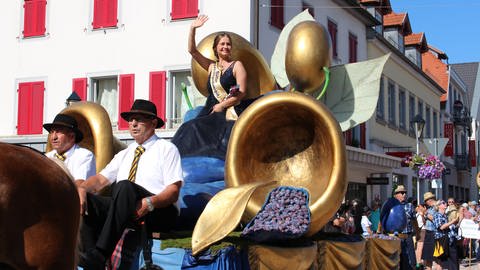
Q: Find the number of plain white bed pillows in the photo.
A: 0